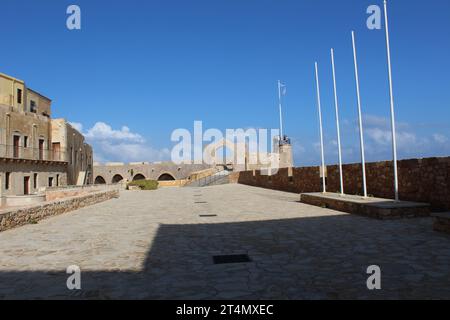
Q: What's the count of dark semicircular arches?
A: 4